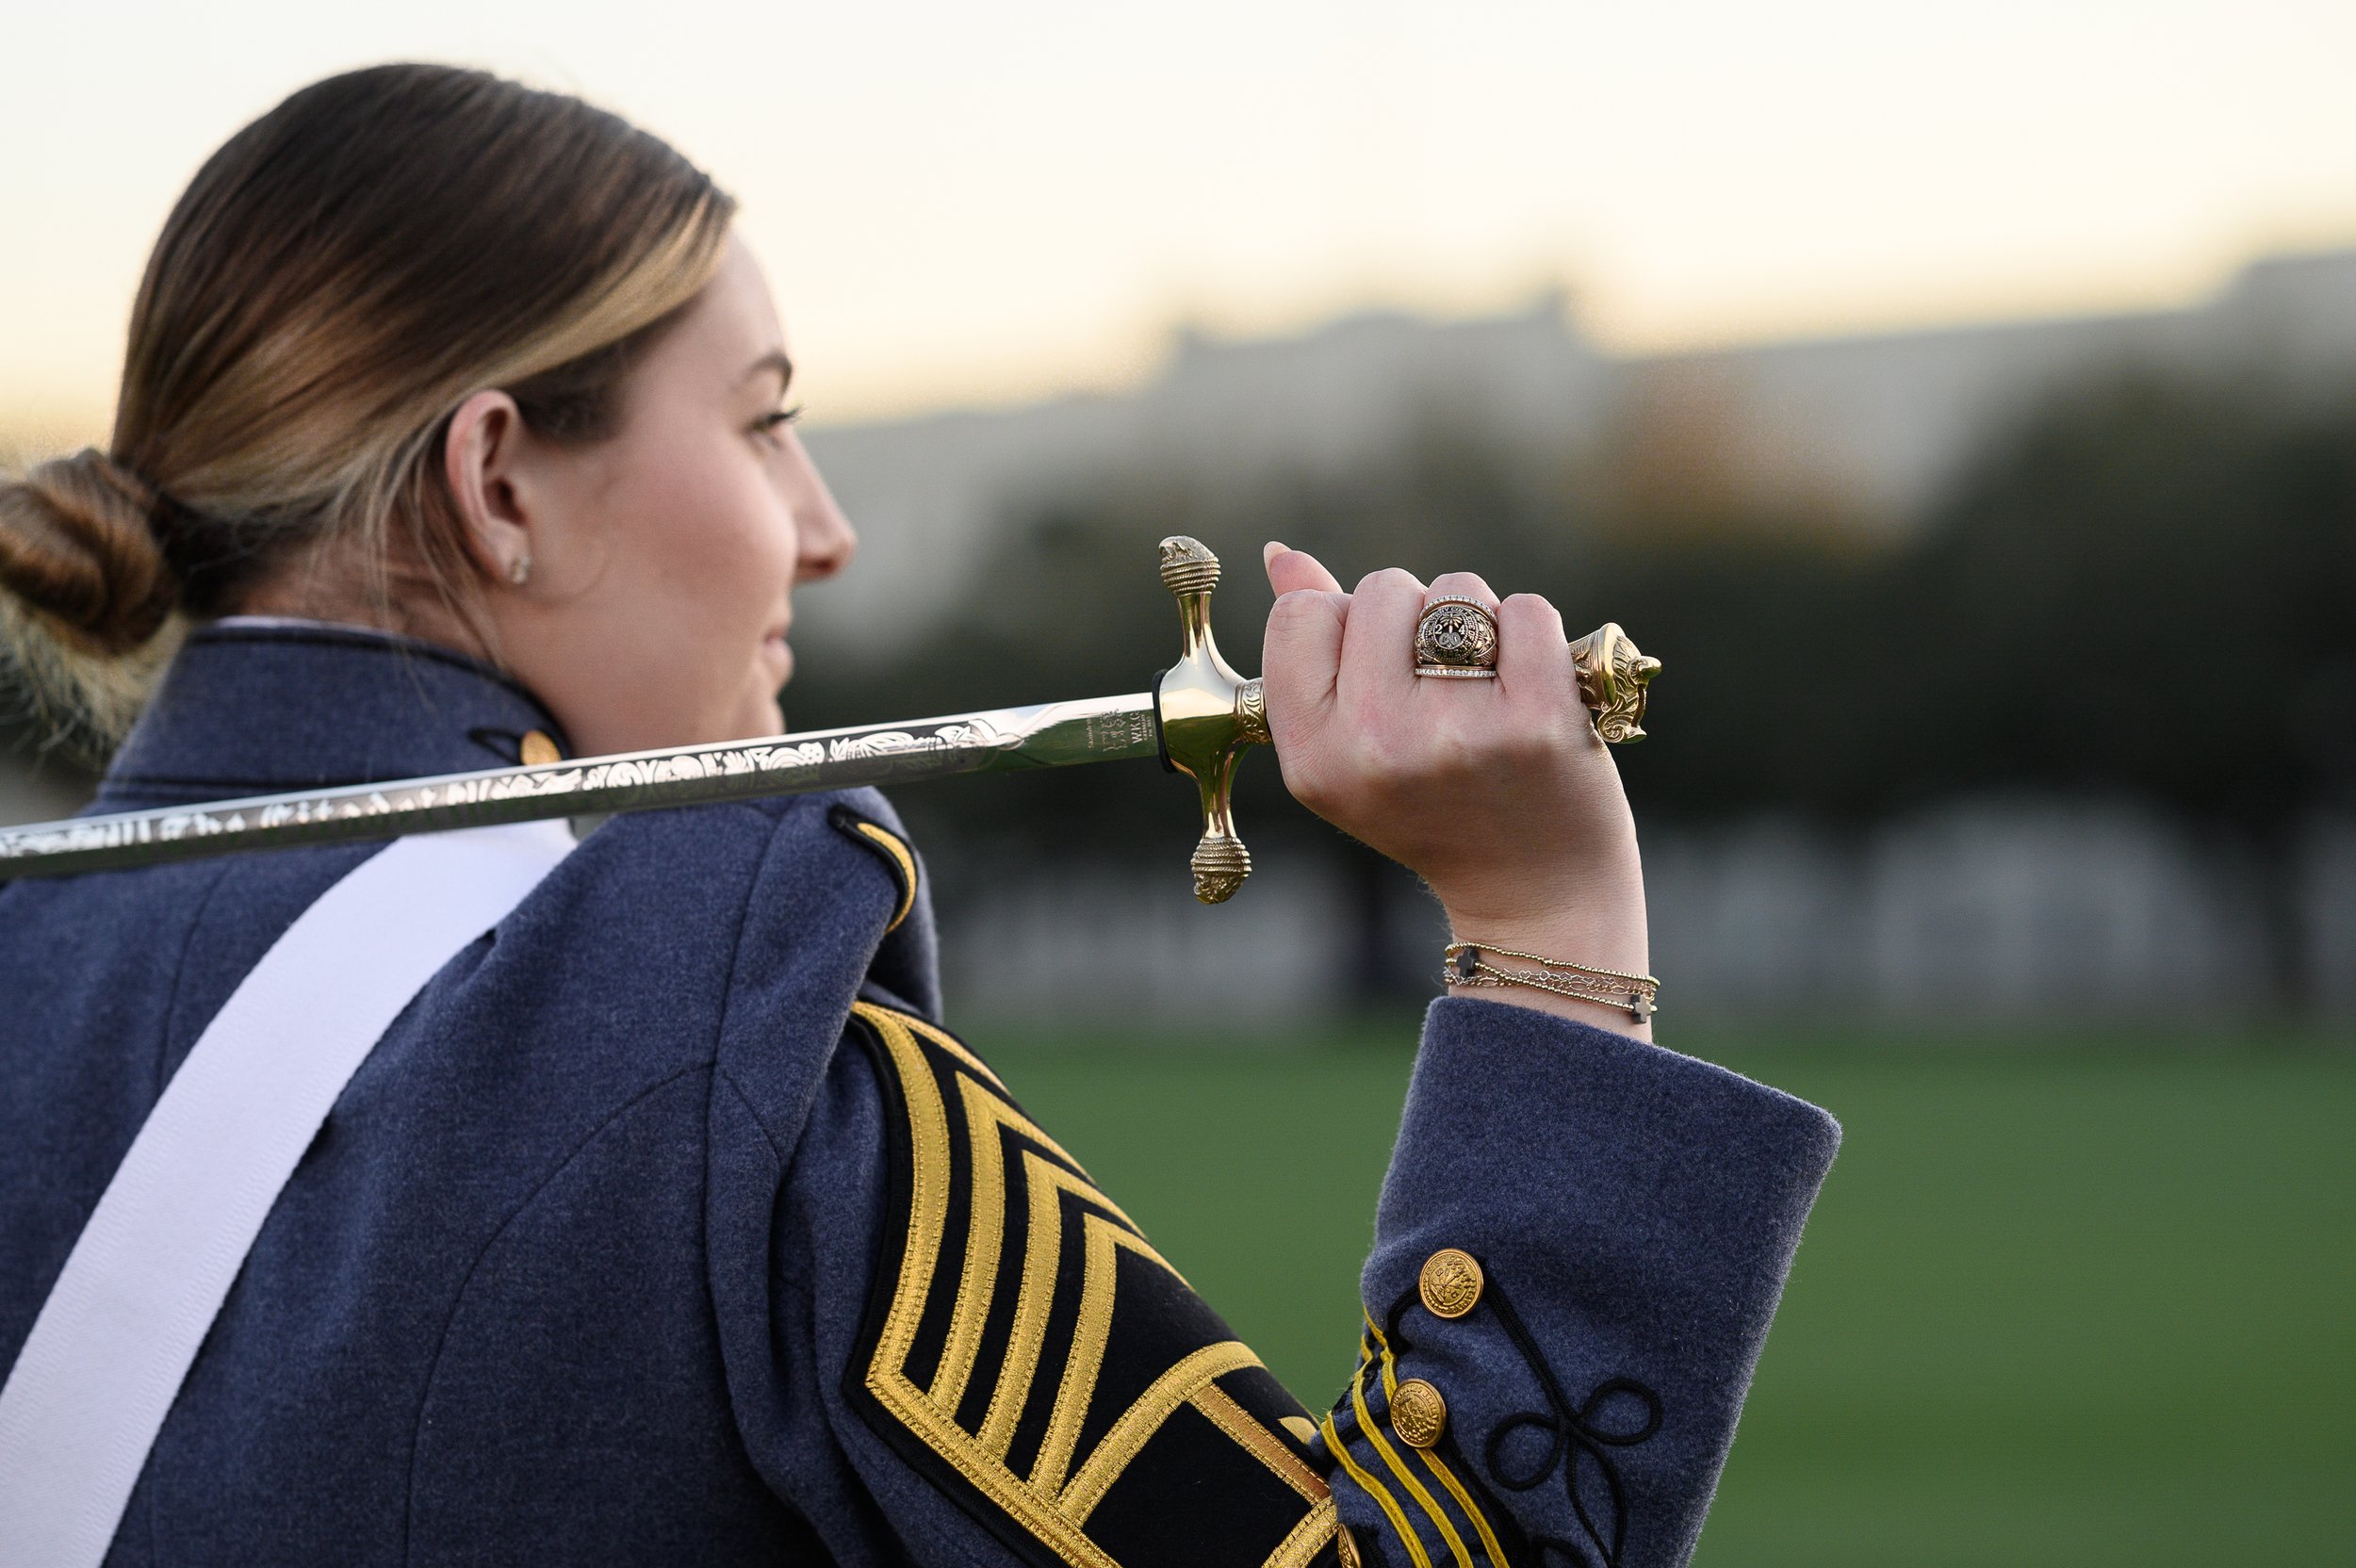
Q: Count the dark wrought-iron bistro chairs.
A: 0